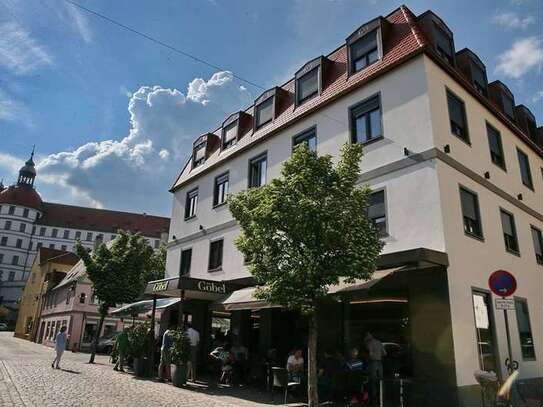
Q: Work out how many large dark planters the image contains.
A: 2